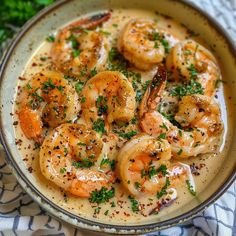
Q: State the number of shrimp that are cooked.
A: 8